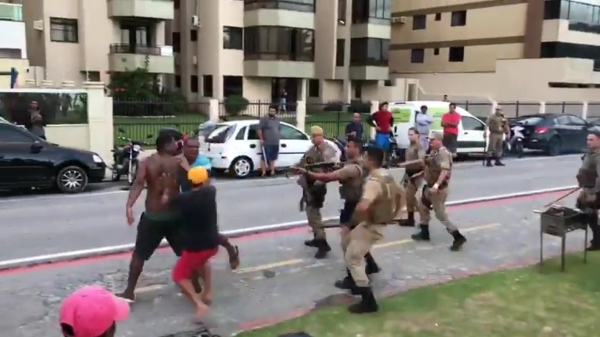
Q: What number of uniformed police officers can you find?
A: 7